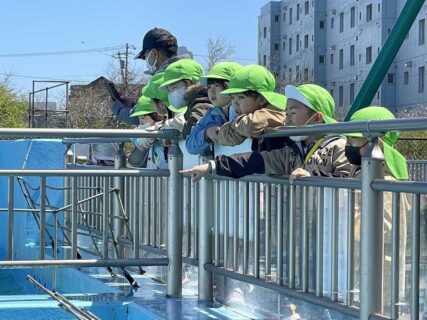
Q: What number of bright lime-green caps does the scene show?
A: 7